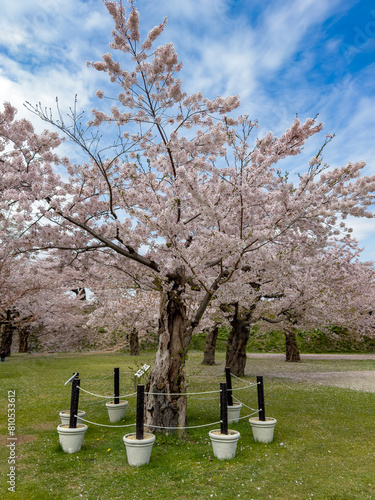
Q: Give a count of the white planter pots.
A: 7